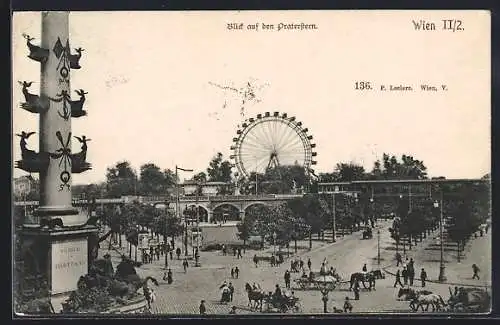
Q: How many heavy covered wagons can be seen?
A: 1